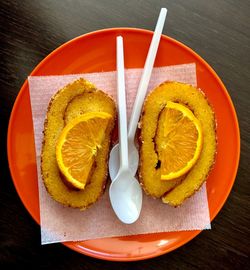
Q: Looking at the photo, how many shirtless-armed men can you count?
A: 0